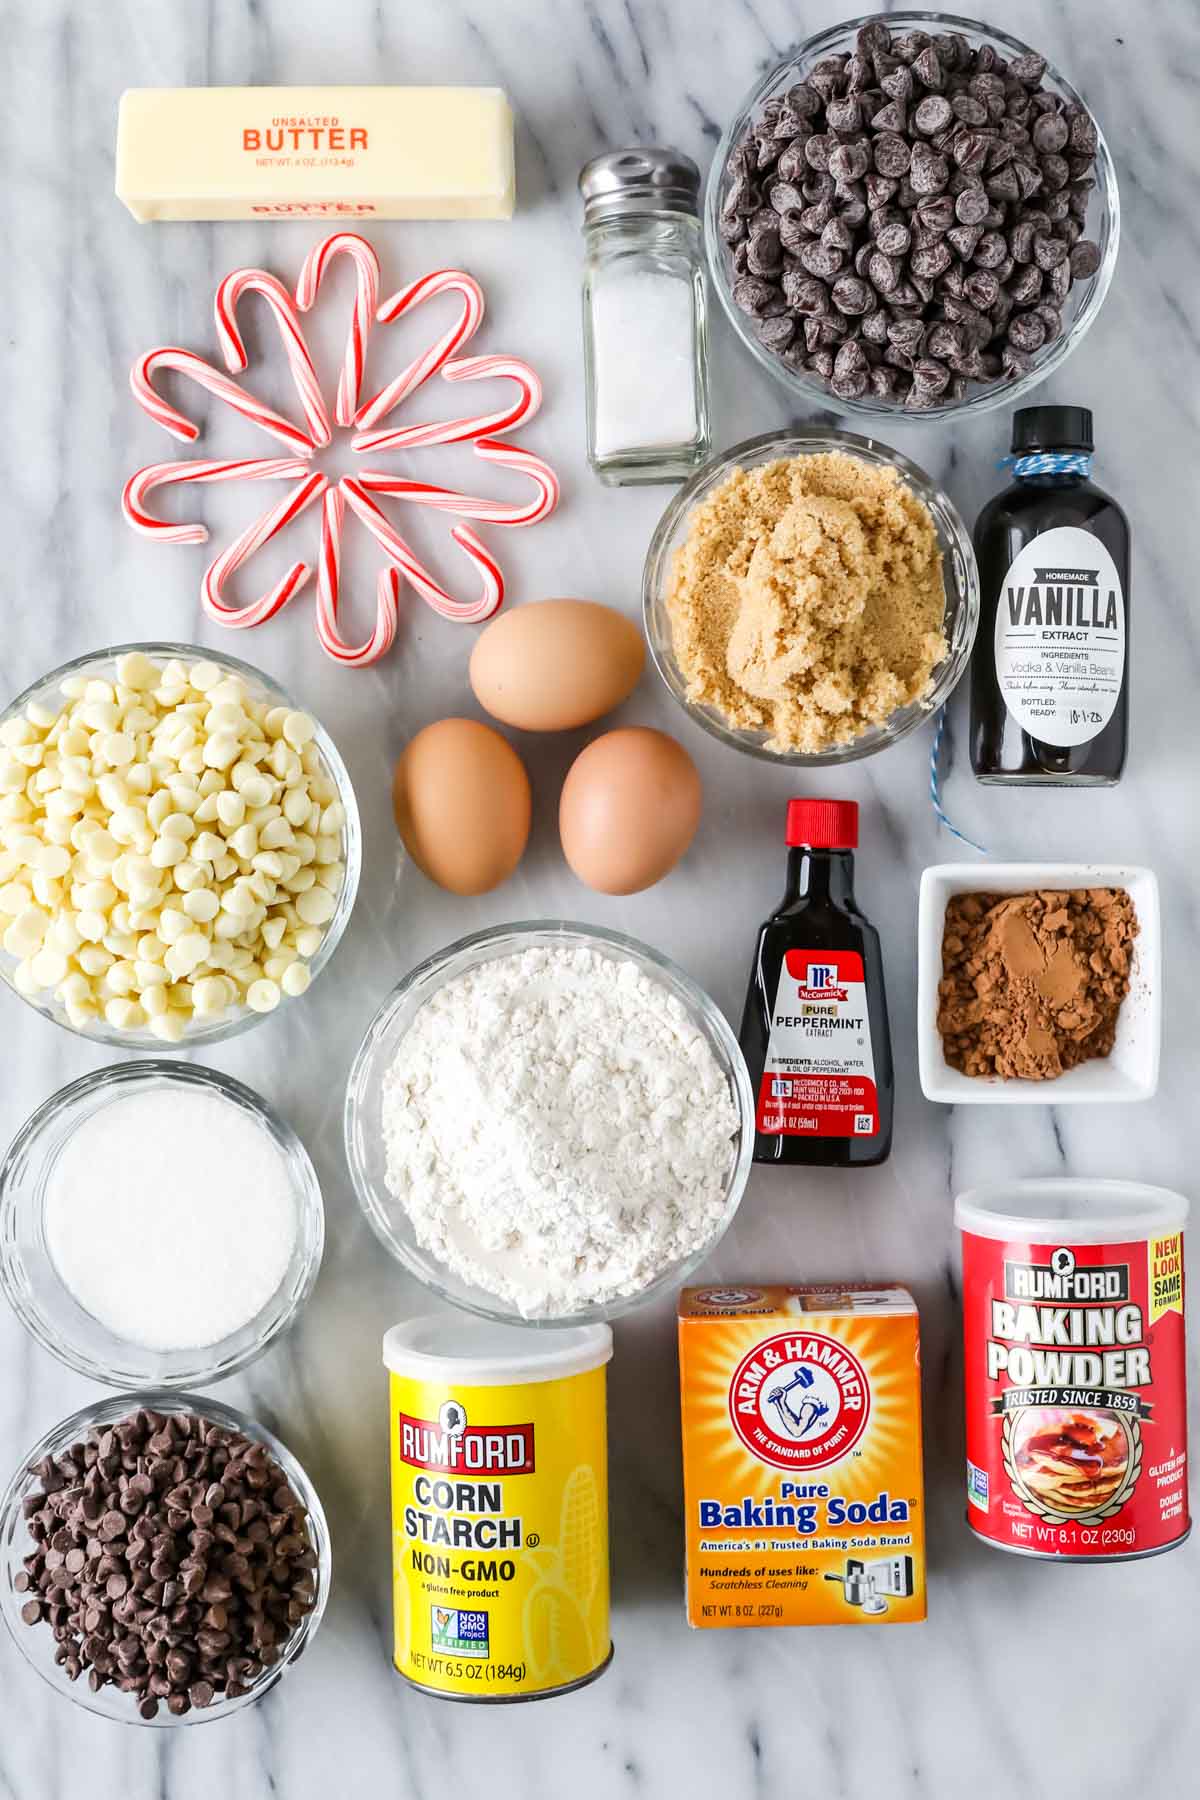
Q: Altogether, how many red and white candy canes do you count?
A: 10